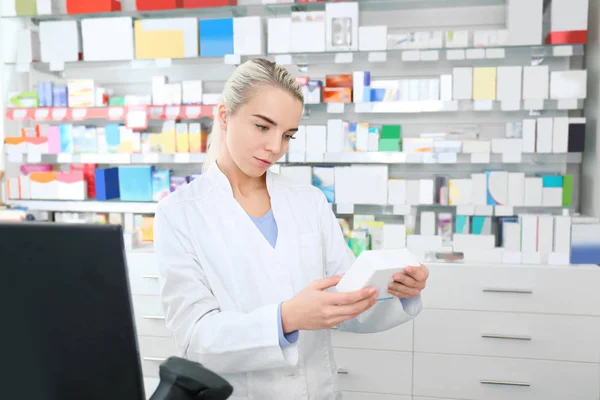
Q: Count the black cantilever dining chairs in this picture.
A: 0